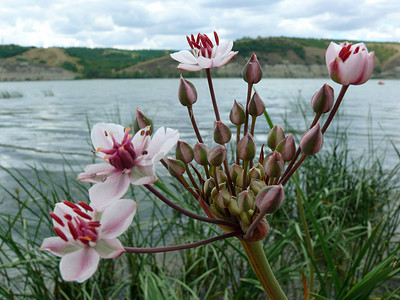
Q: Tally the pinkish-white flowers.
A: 4